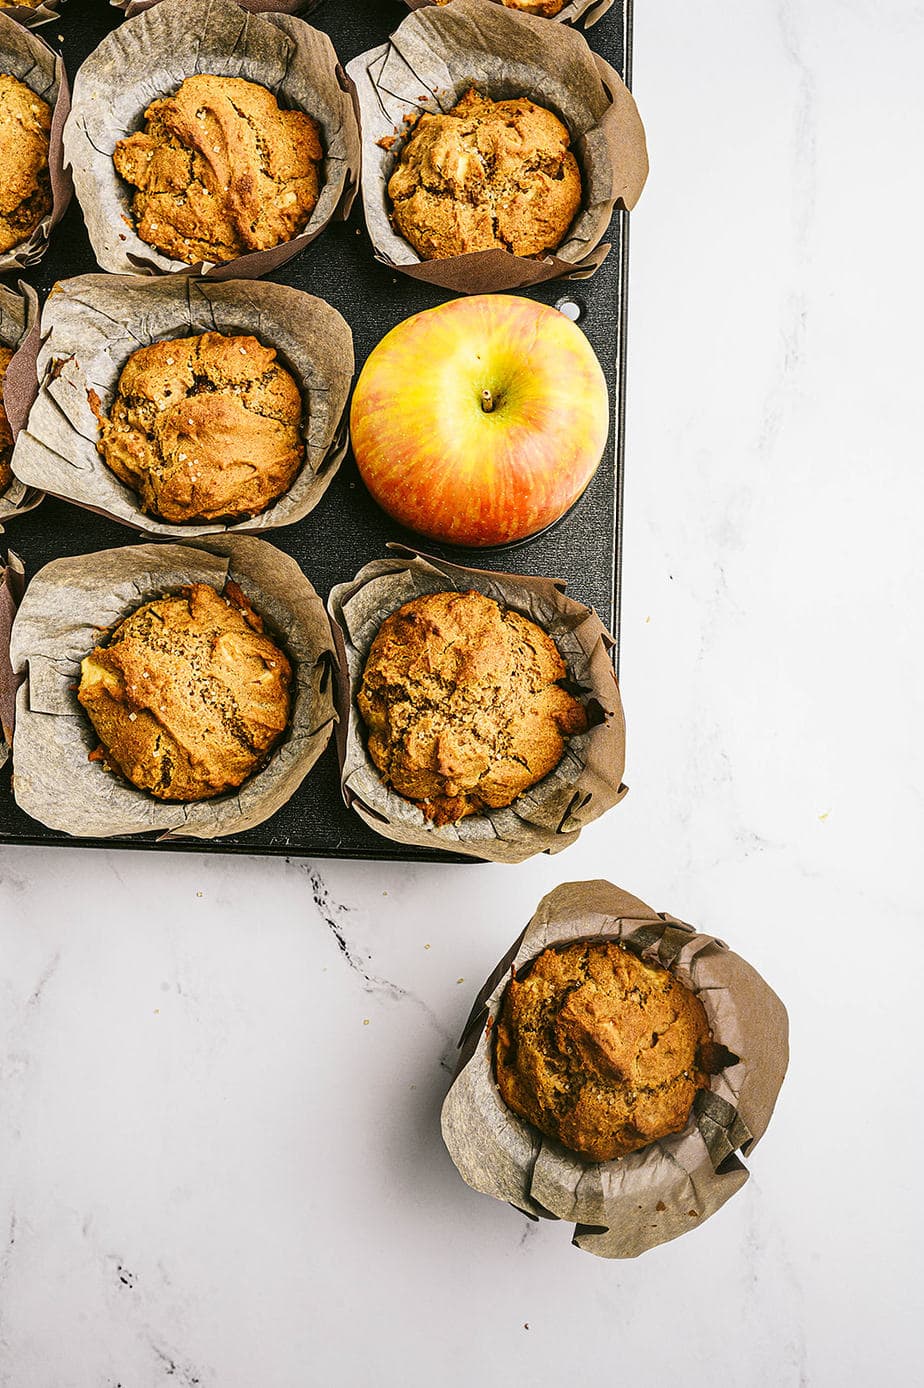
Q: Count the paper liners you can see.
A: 12